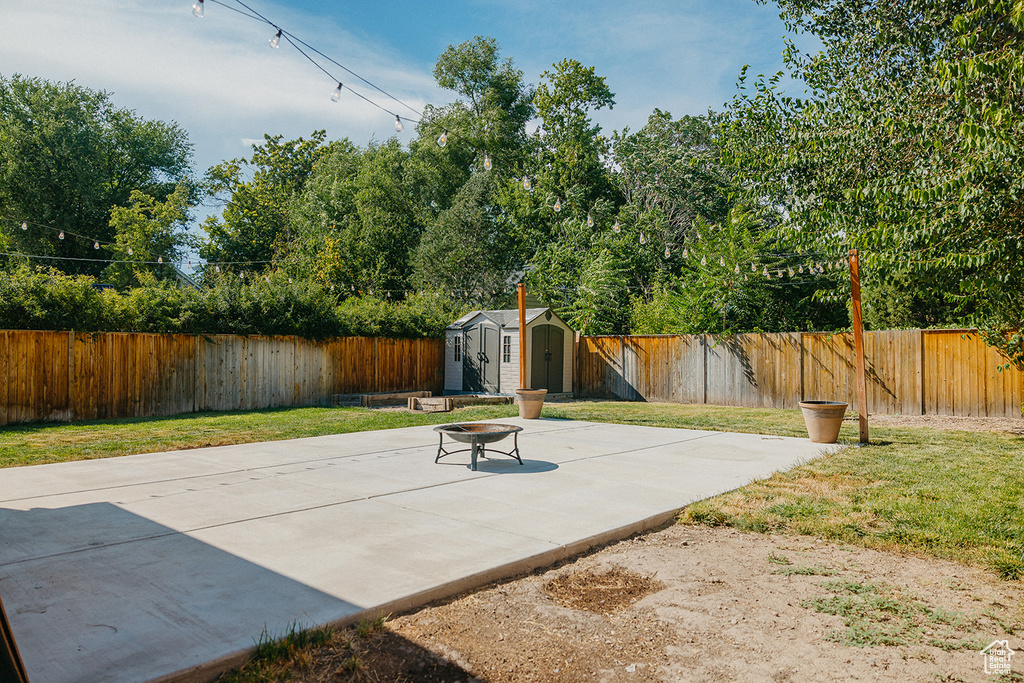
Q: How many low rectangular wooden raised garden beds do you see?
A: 2